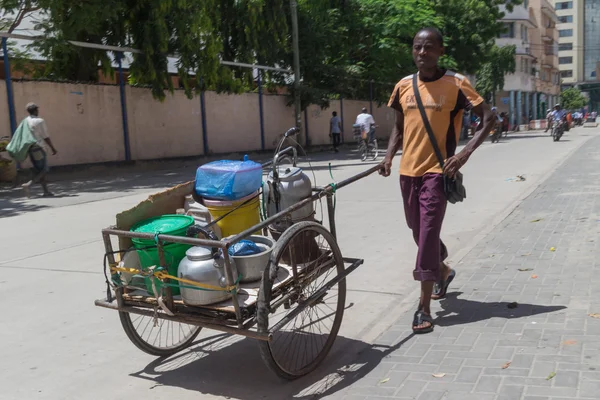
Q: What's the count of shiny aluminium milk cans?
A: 2